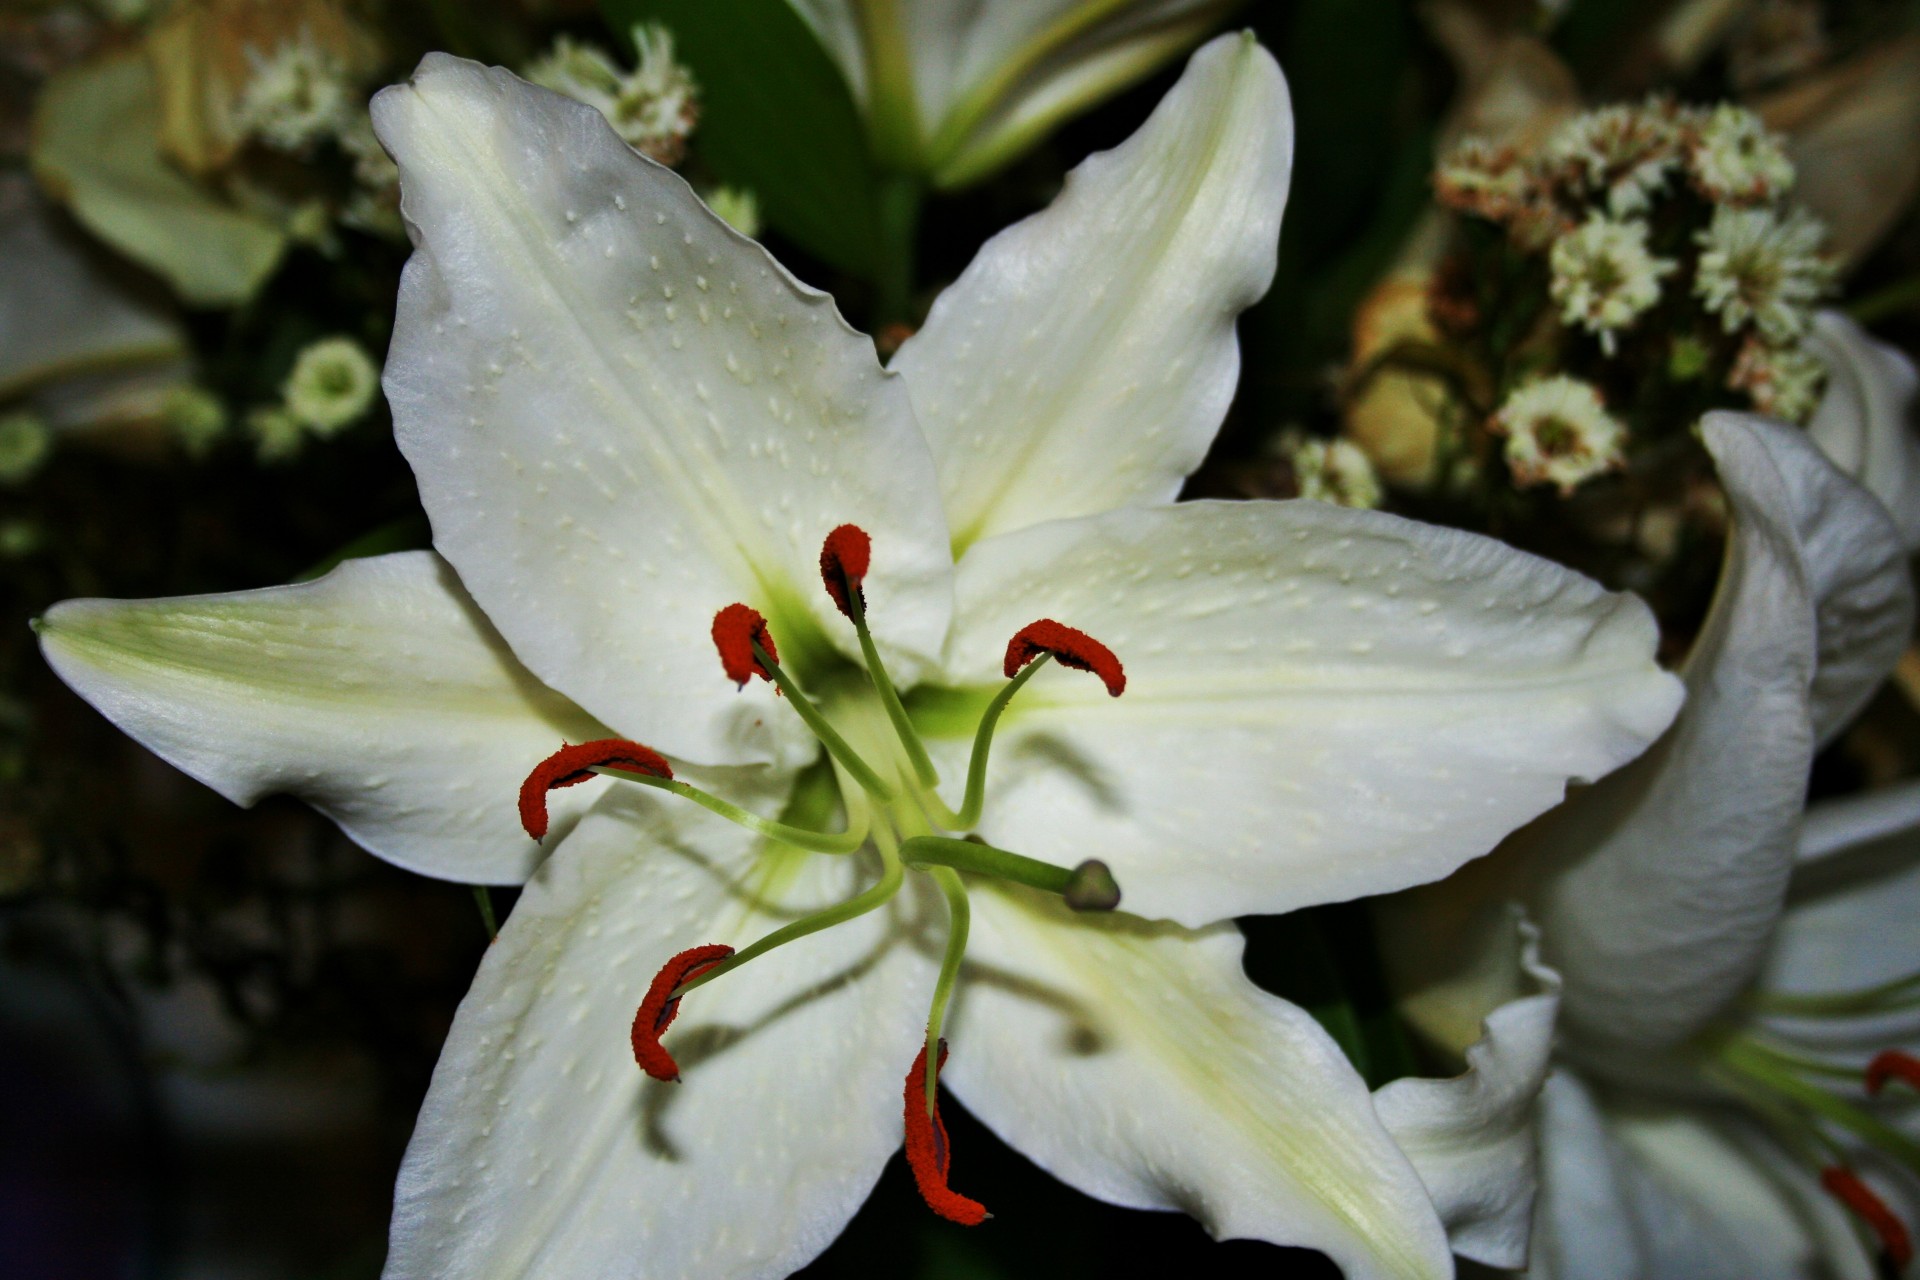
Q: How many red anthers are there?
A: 8